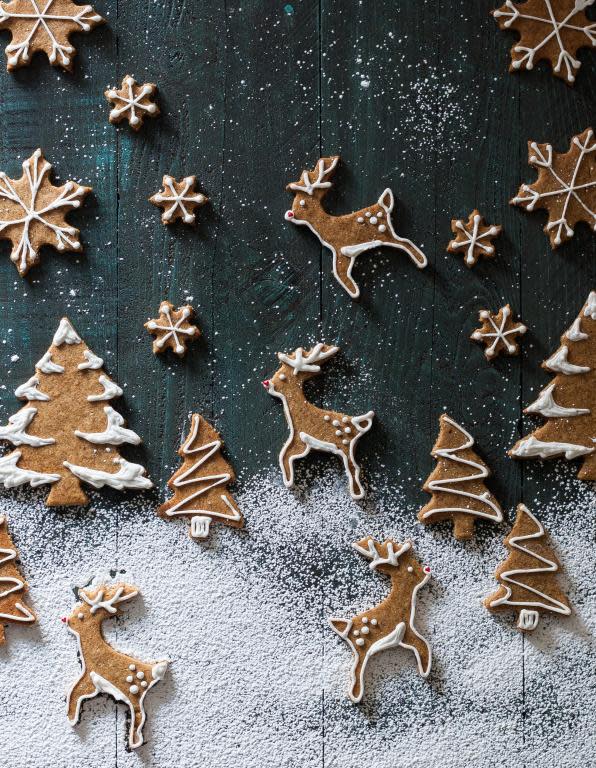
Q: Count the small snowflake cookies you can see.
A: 5